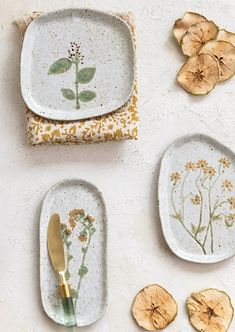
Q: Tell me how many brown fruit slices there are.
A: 7